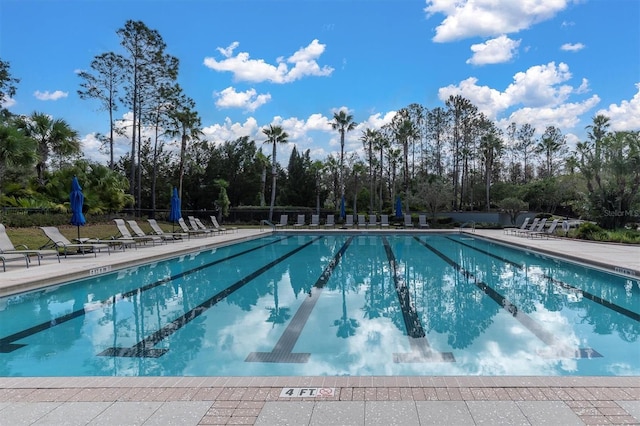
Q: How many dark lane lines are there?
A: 6